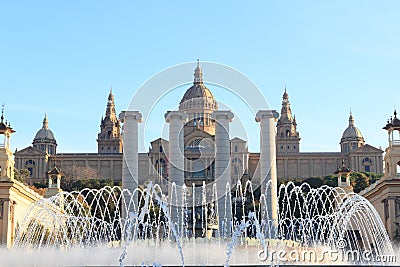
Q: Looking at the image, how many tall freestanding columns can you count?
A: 4